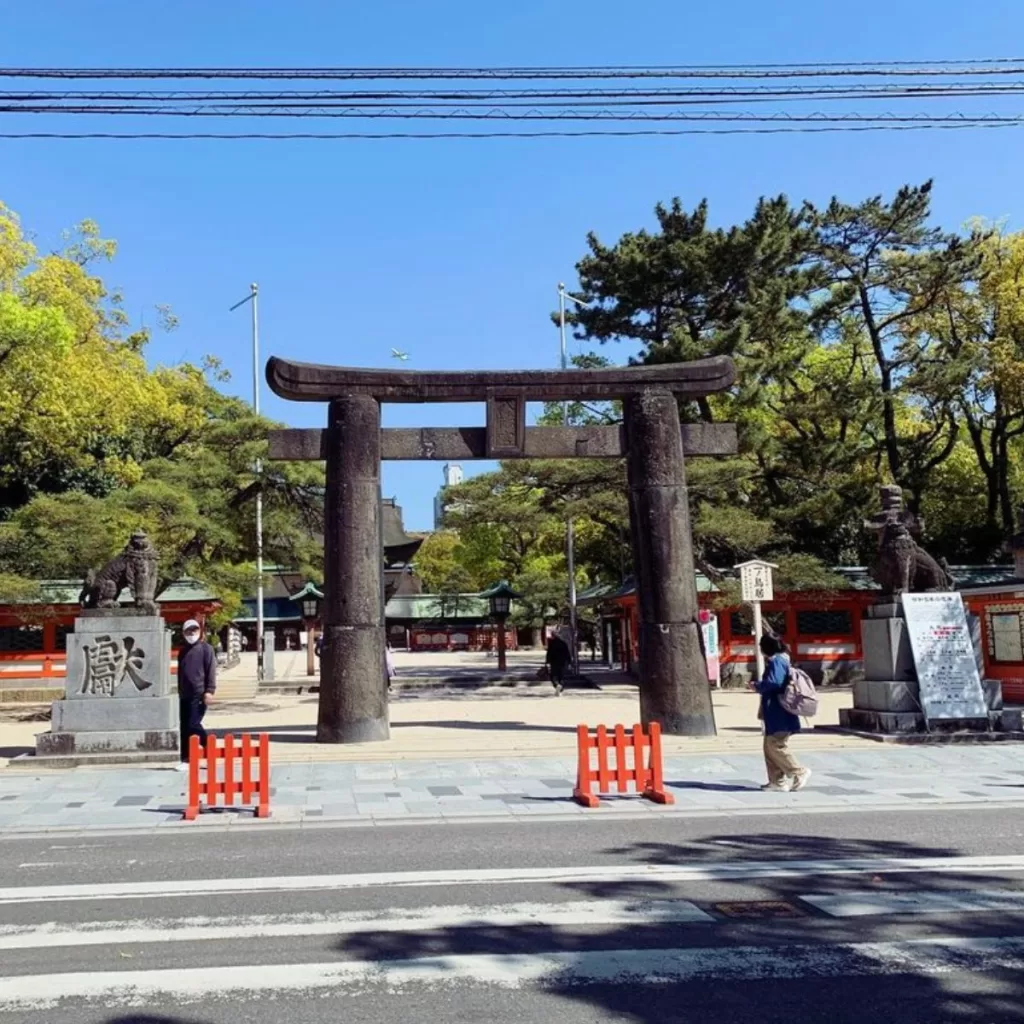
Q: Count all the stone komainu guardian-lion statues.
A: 2